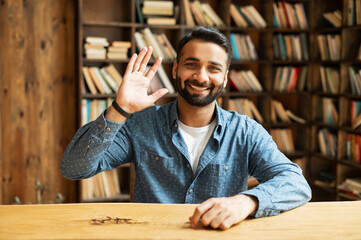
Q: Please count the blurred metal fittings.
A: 3